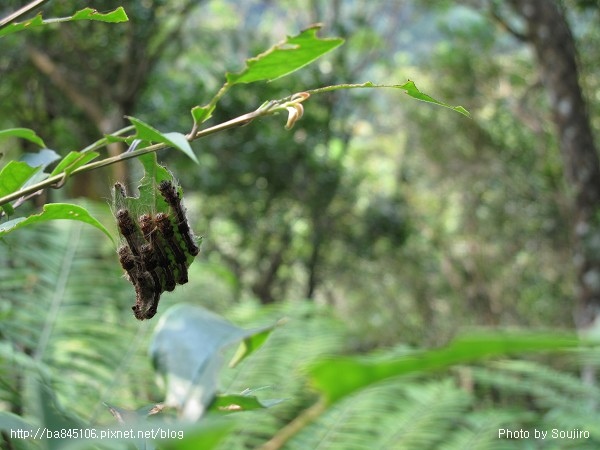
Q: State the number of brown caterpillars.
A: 6